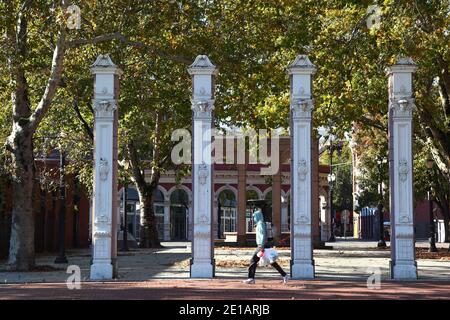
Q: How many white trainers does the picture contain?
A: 2